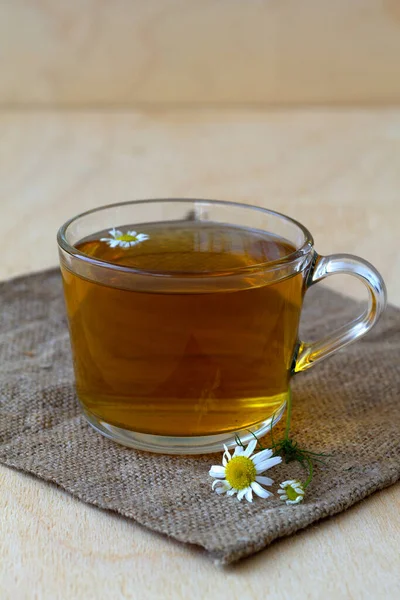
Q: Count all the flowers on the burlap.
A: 2